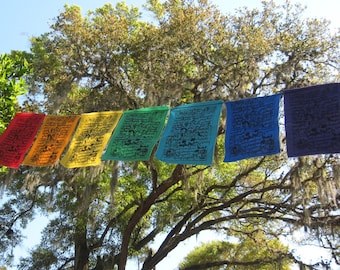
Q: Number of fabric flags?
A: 7